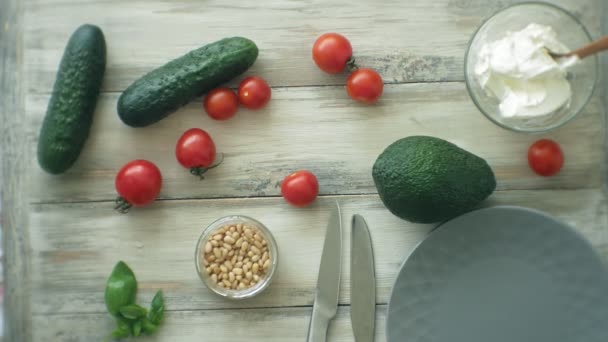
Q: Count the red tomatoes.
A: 8